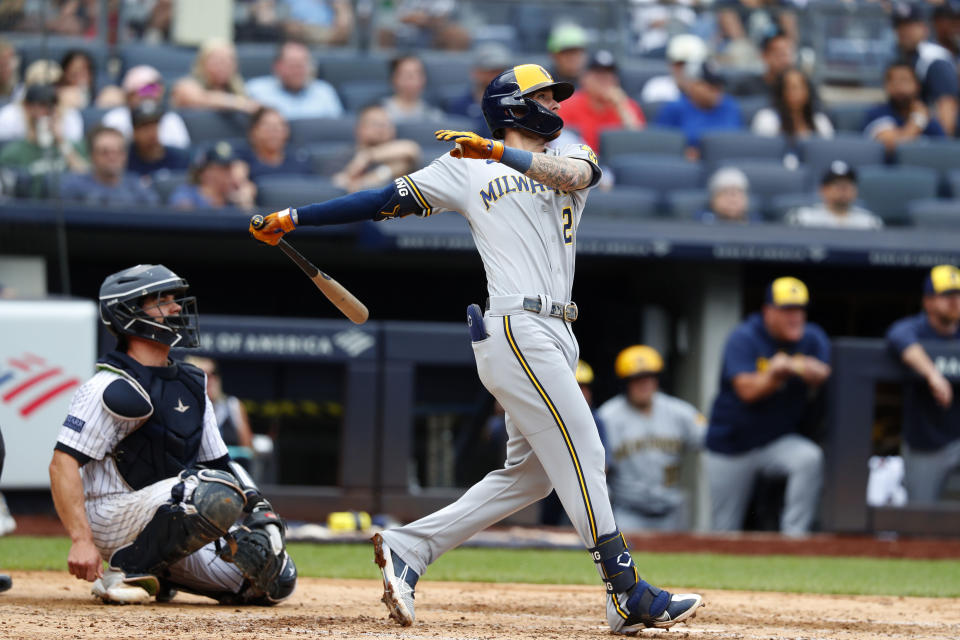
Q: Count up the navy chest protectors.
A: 1